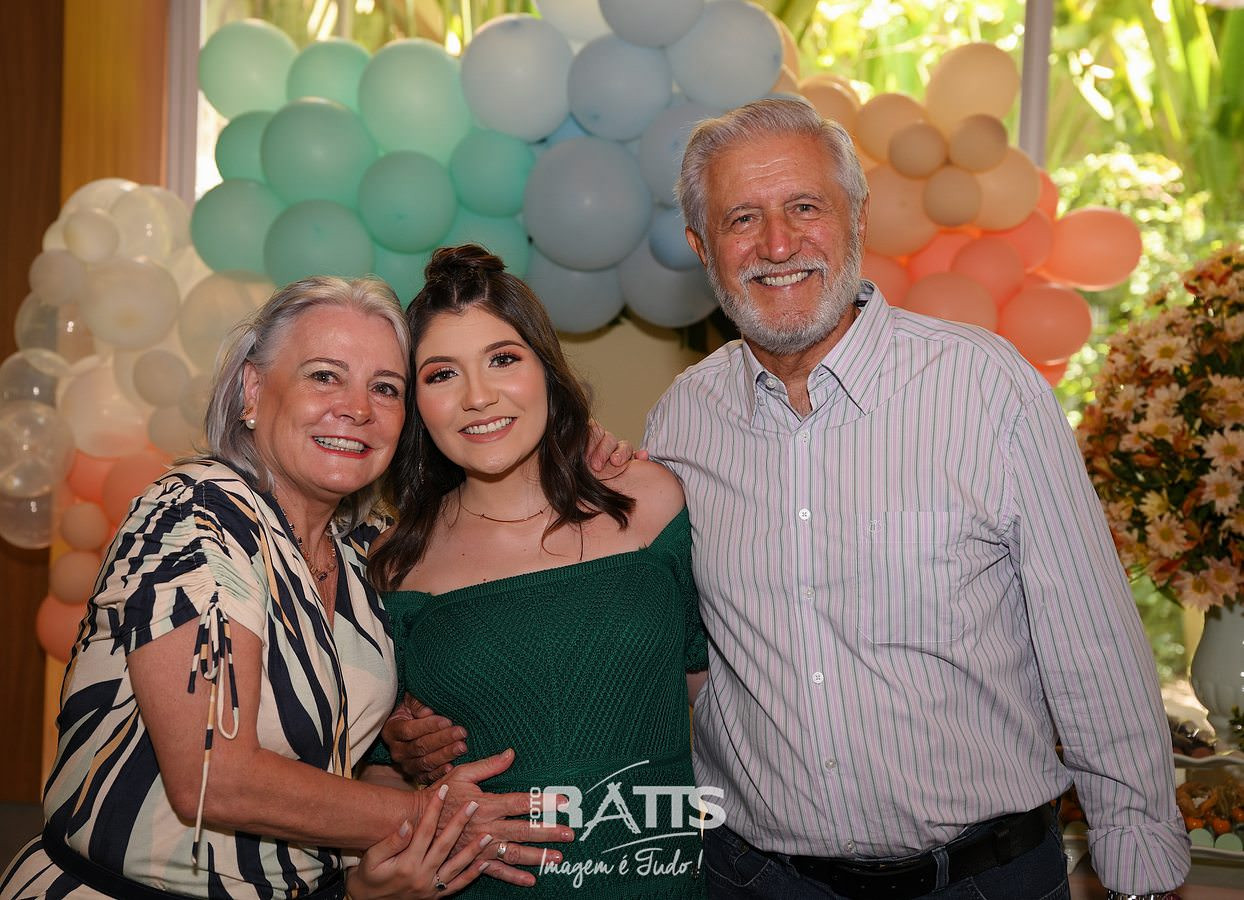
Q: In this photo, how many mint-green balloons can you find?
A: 11